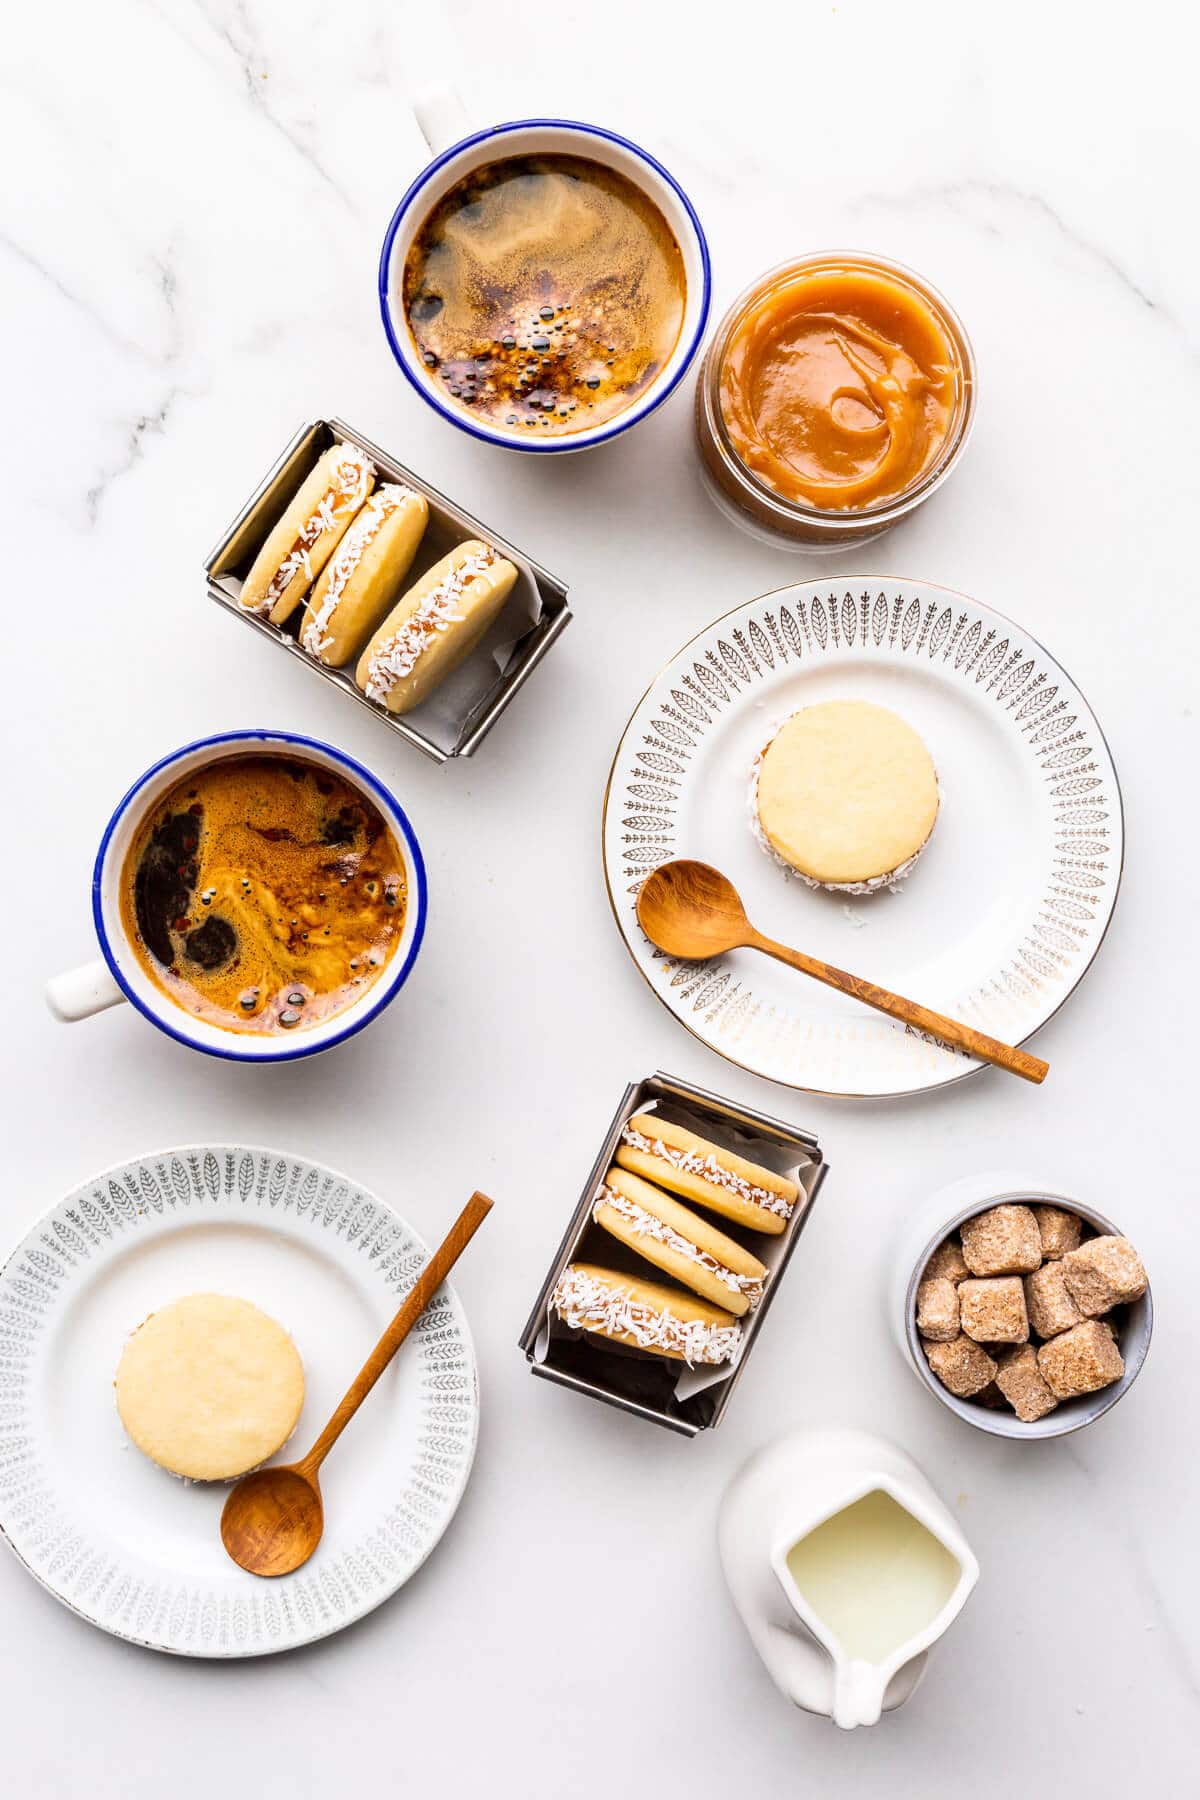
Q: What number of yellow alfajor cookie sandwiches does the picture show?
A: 8